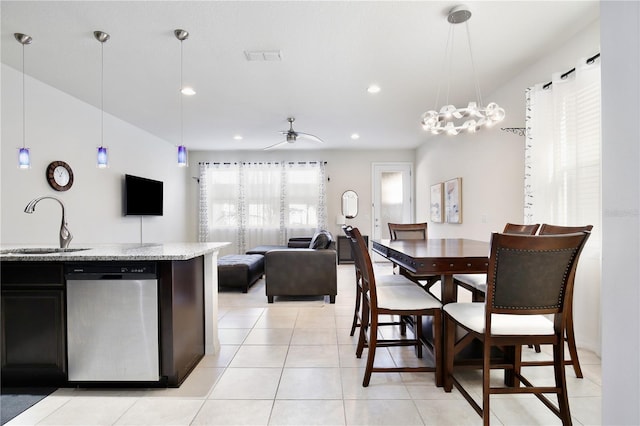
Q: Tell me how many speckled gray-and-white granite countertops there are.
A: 1